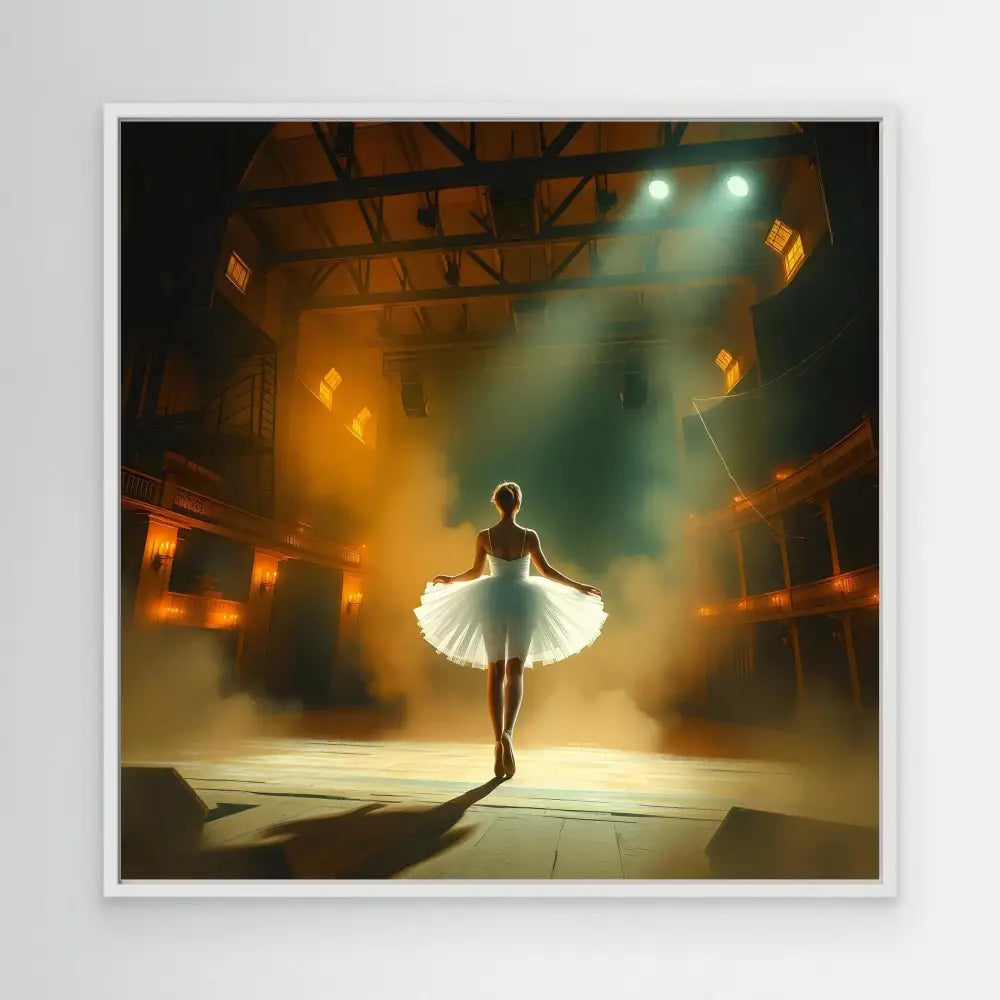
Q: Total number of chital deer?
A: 0